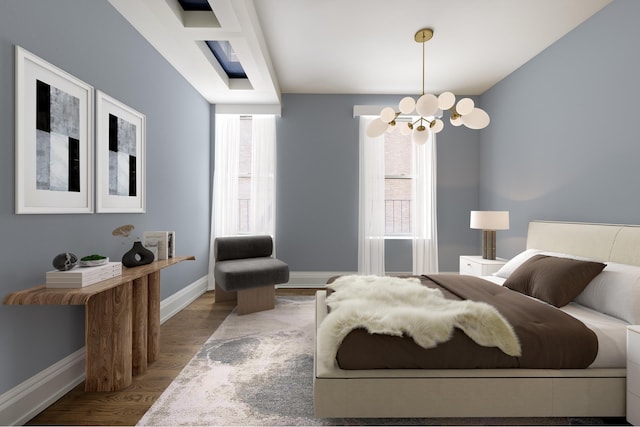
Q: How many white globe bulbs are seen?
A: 12